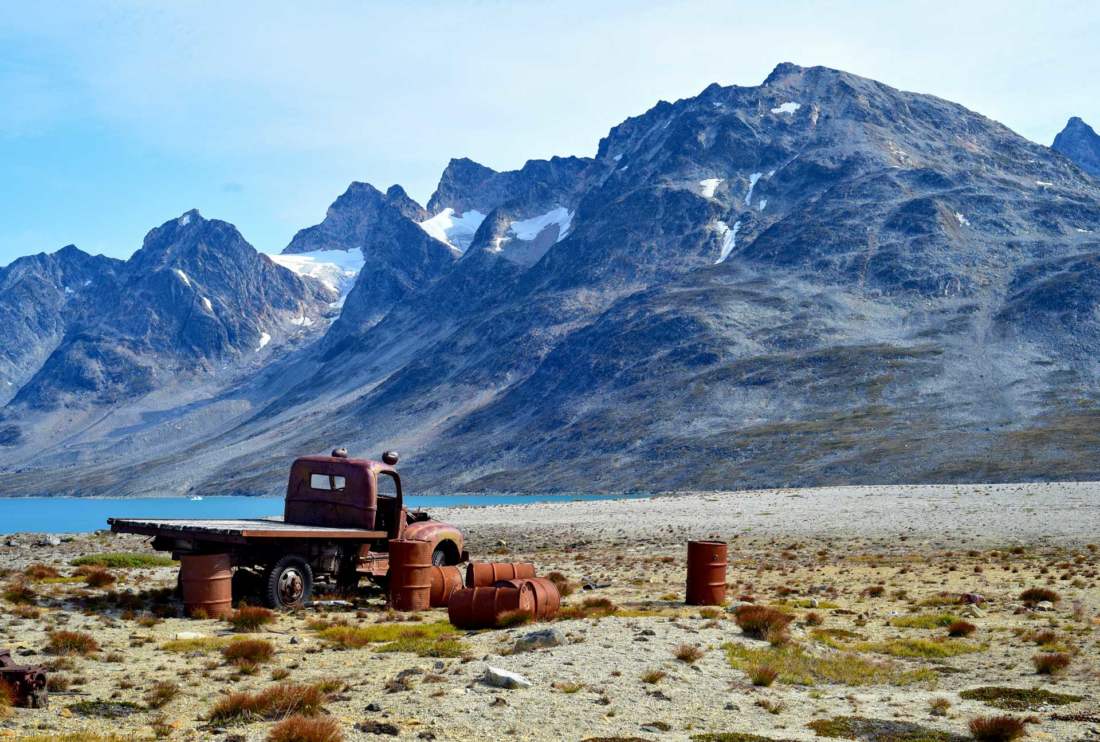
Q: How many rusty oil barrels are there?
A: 7